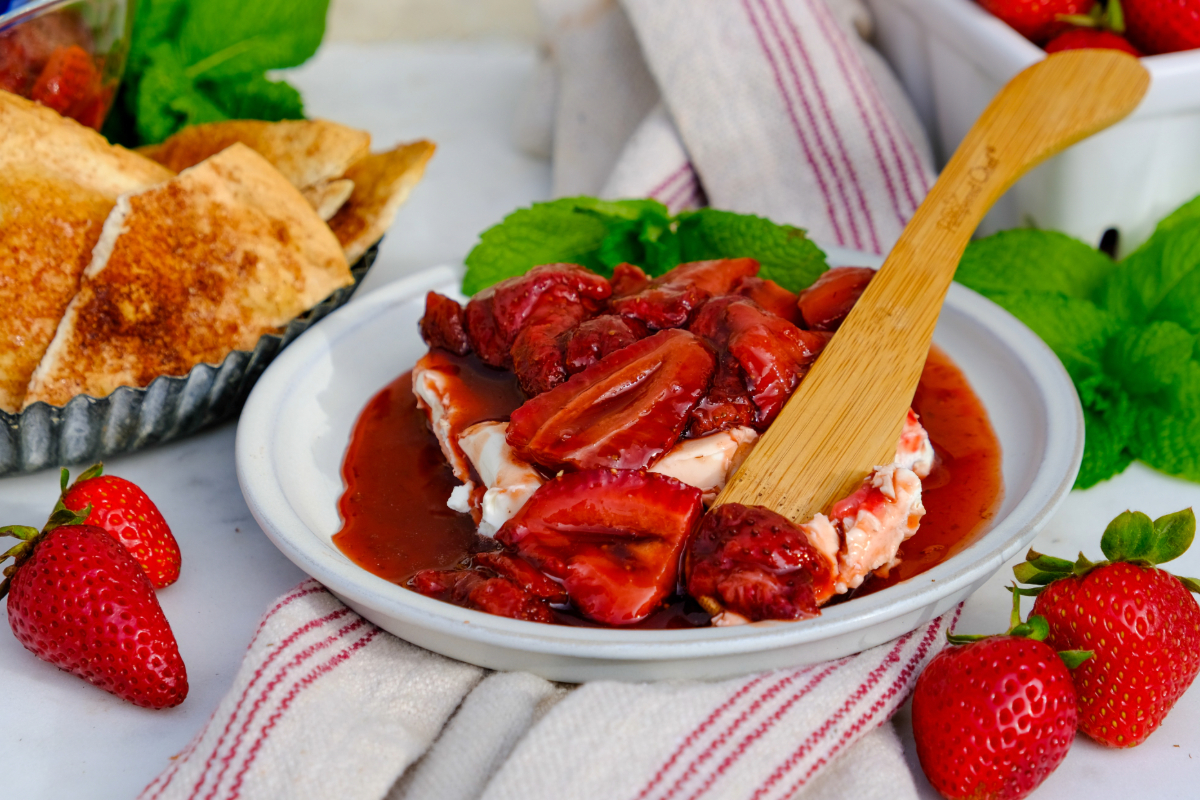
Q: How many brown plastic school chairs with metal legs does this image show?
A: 0